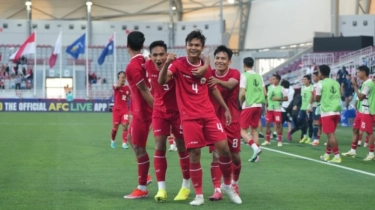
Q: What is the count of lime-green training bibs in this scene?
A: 5